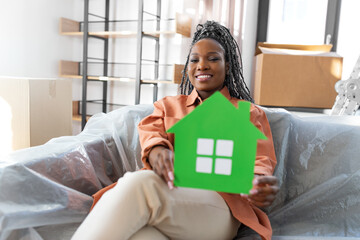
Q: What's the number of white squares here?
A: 4